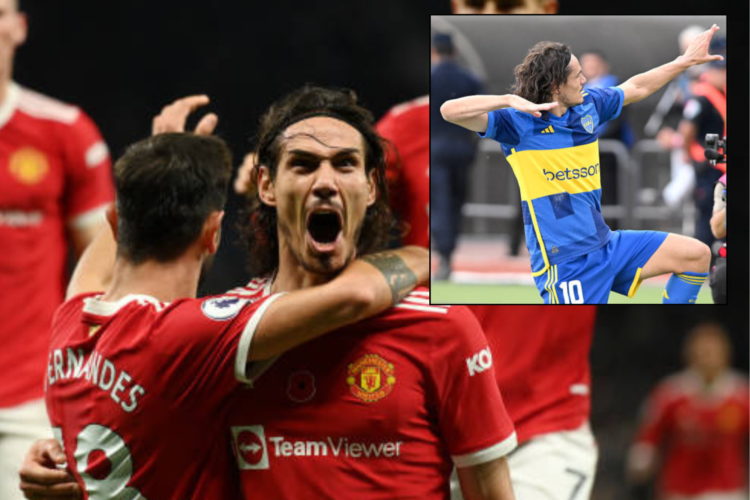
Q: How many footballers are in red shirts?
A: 5